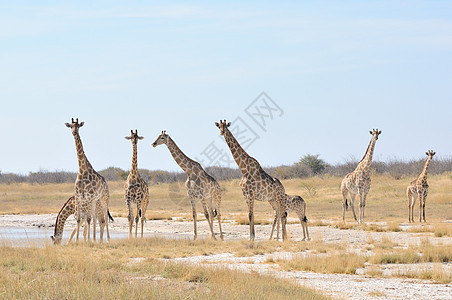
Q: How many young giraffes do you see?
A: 2